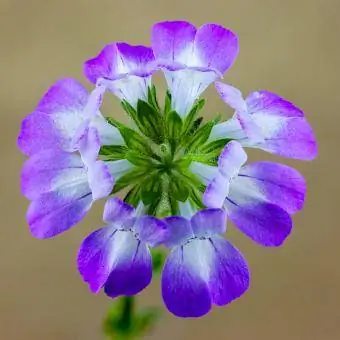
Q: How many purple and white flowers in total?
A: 8